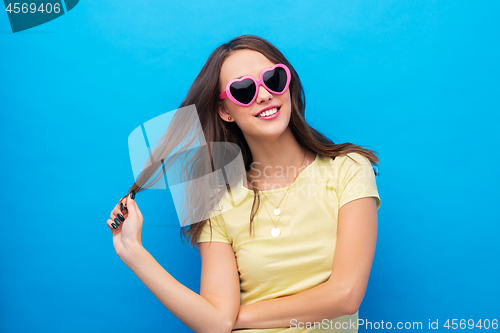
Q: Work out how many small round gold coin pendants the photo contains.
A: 2